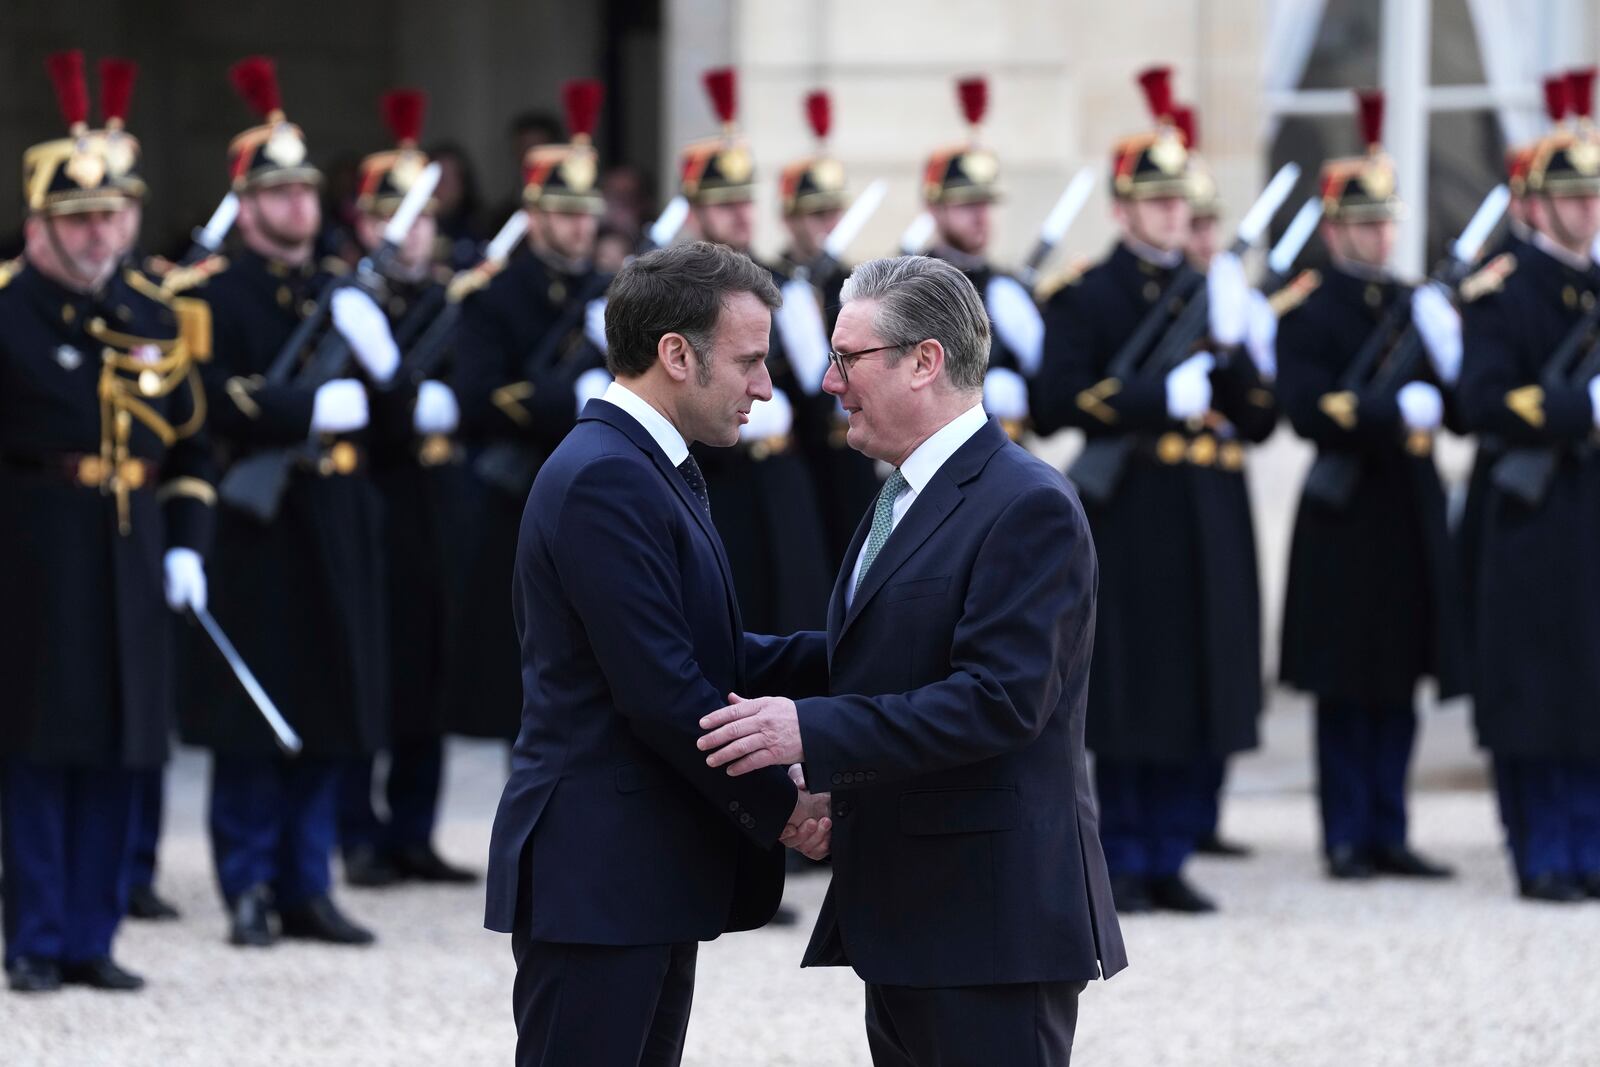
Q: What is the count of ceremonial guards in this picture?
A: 13